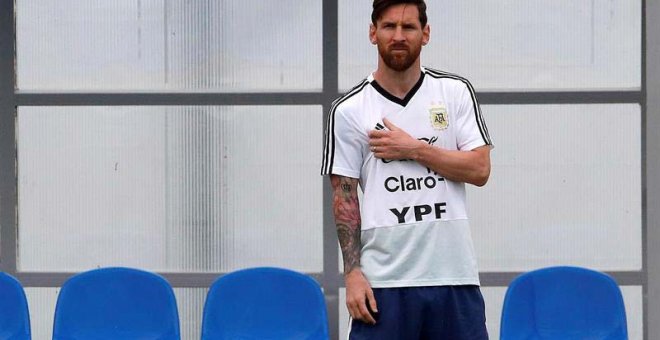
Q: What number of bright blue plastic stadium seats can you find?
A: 4